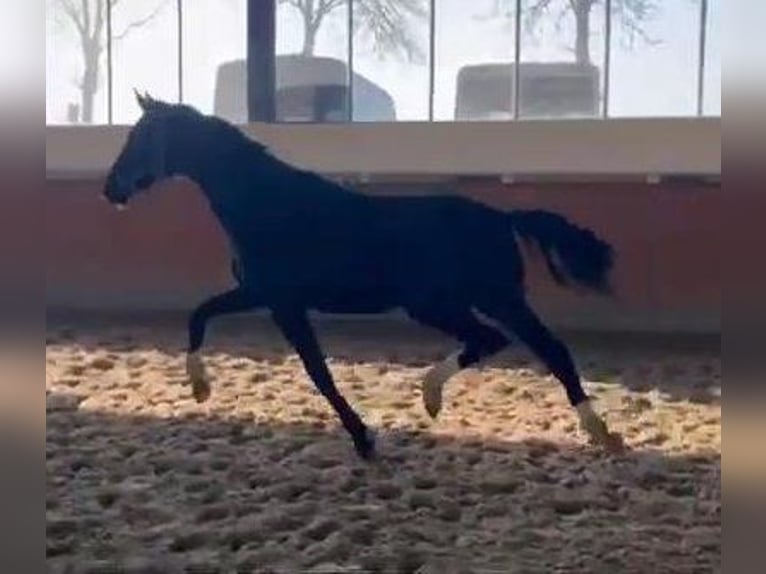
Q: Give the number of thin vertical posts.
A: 7